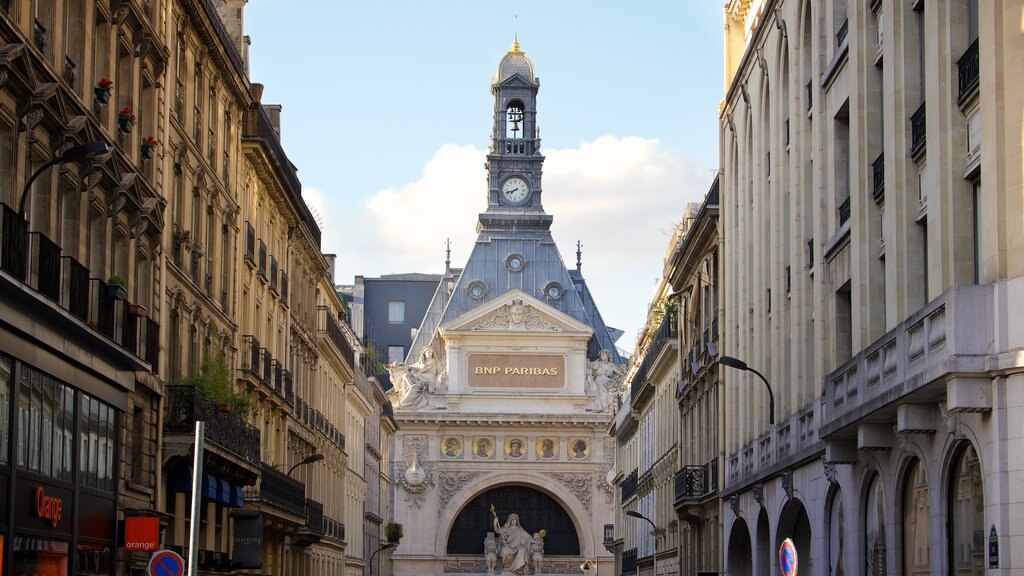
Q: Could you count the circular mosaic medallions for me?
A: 5